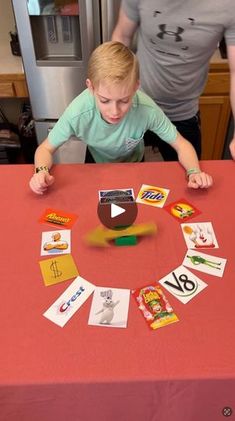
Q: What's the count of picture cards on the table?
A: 12